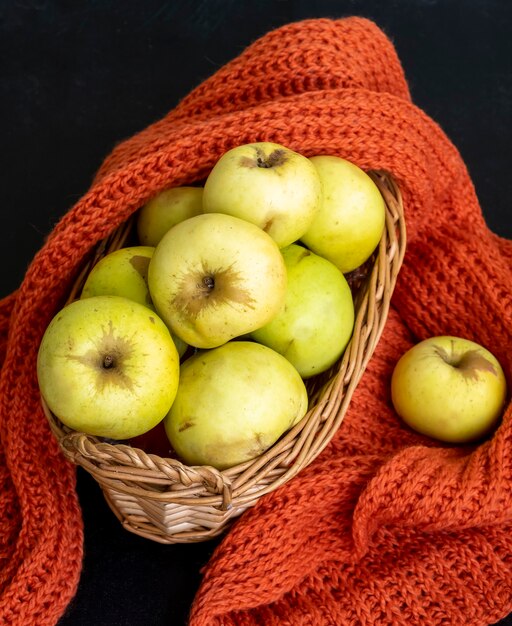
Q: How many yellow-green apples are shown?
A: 9